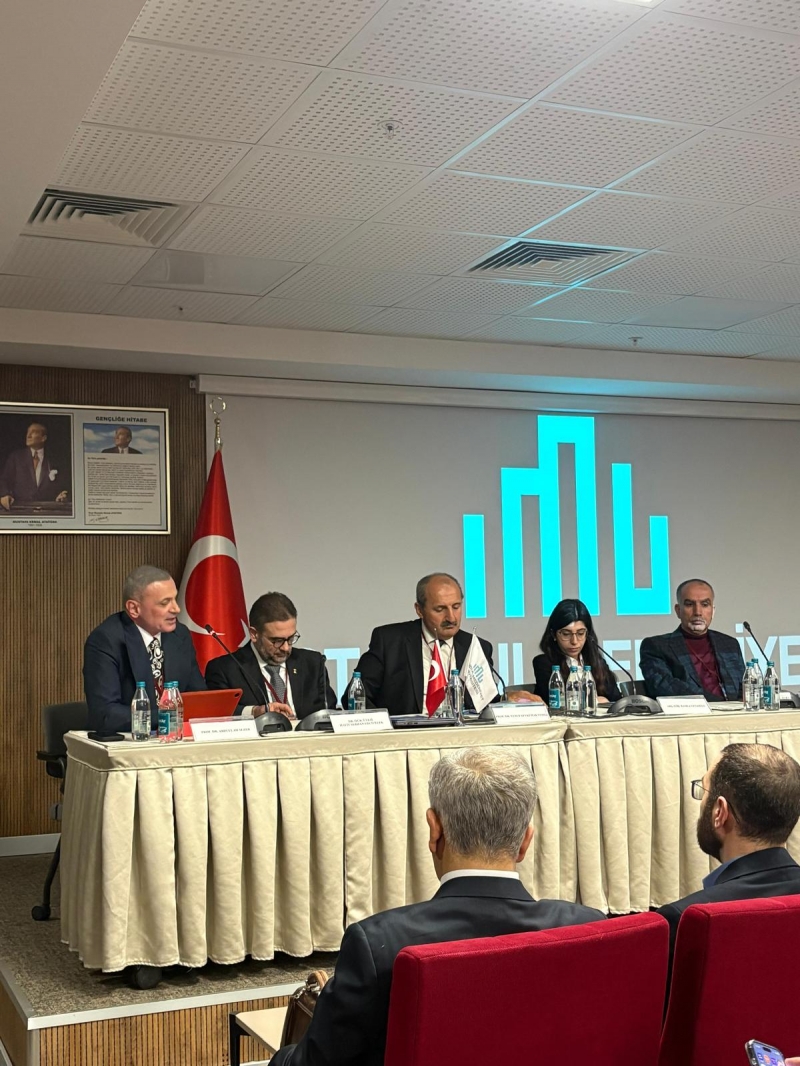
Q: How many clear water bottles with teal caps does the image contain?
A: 11